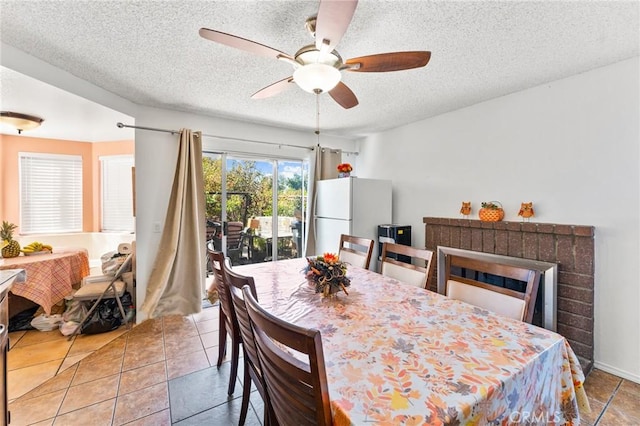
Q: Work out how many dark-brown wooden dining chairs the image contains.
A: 6